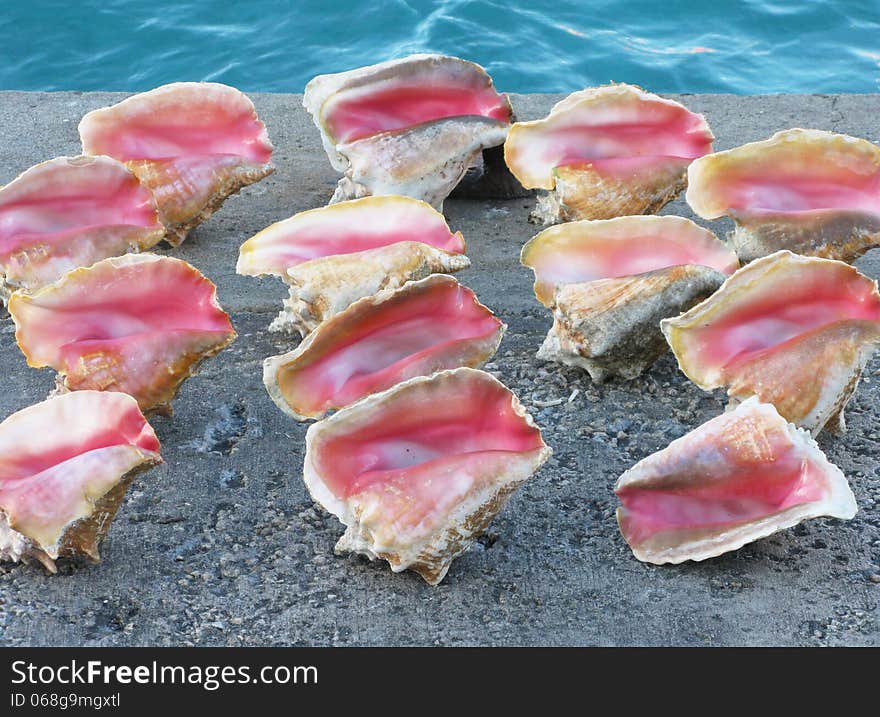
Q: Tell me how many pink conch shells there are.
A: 13